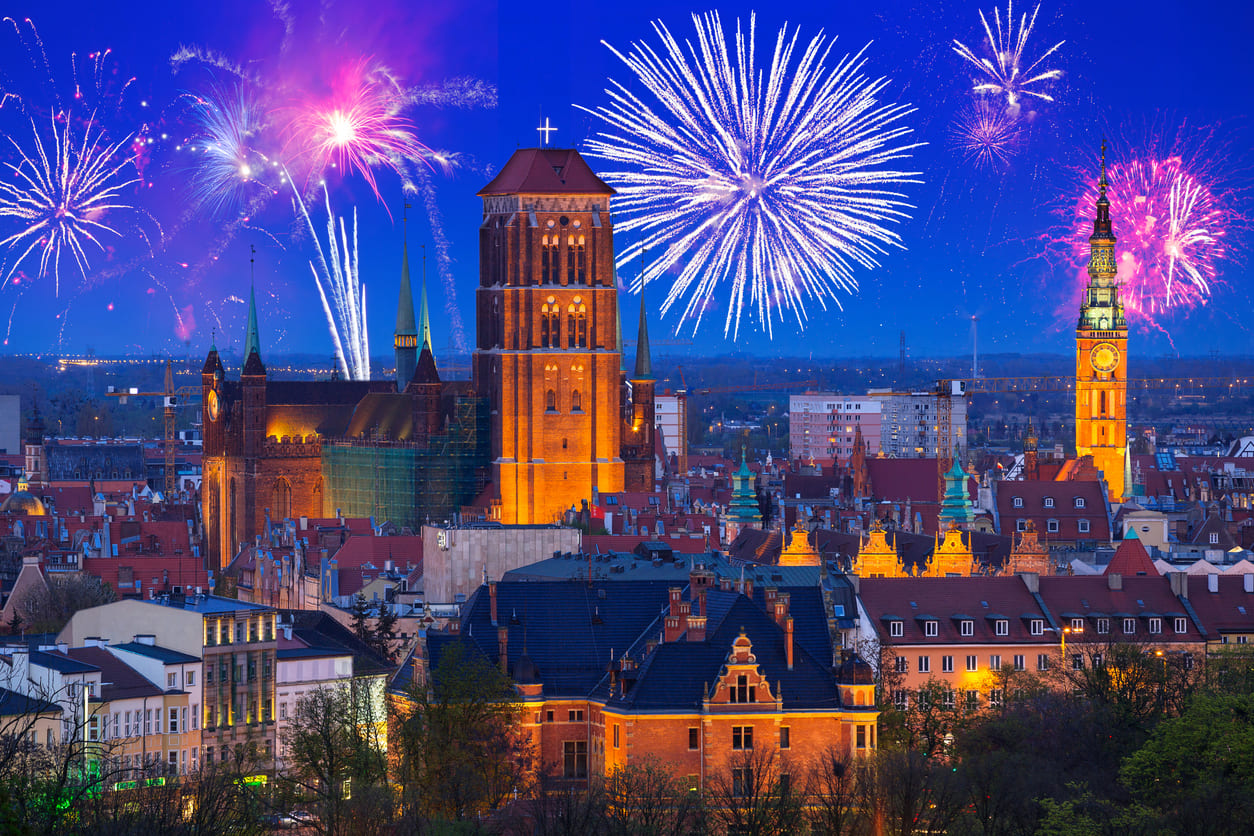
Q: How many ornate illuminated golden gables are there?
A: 4